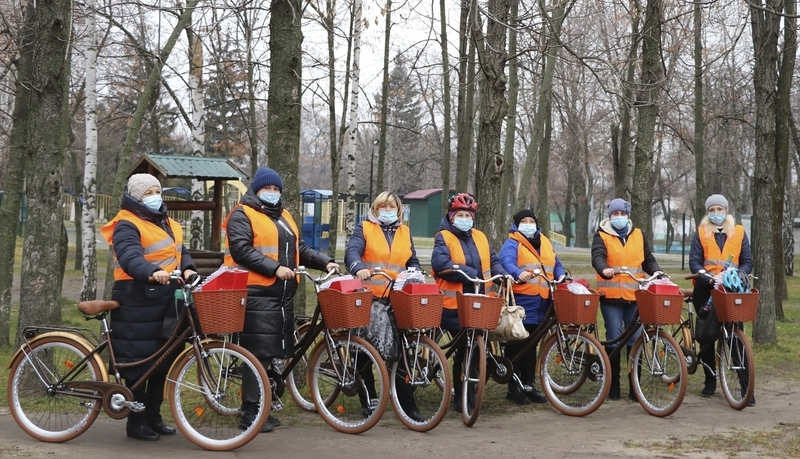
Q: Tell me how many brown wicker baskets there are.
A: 7